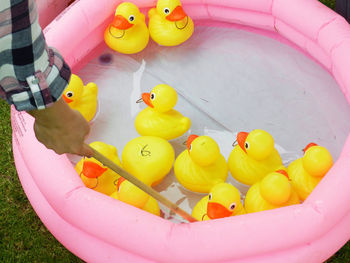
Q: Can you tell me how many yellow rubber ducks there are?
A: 12